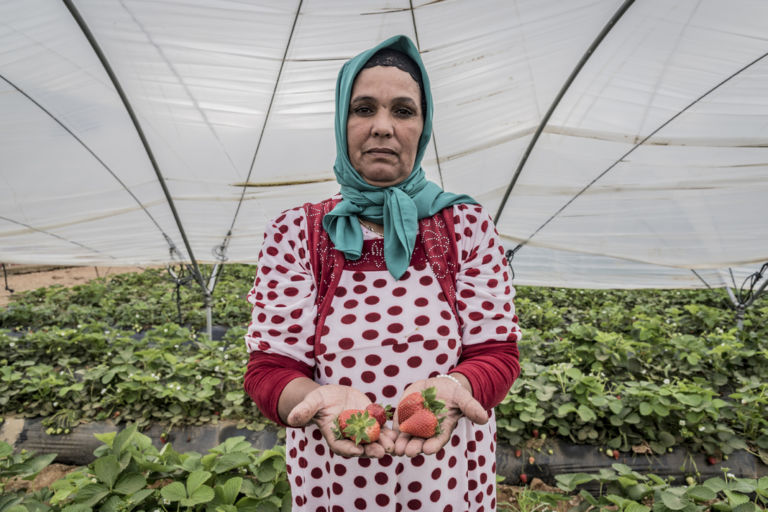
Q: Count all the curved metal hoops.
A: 2